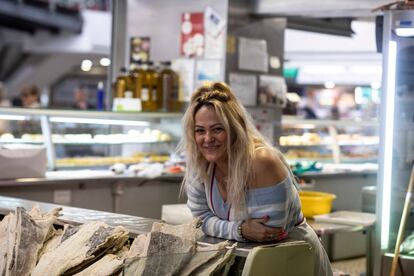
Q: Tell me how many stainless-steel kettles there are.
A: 0